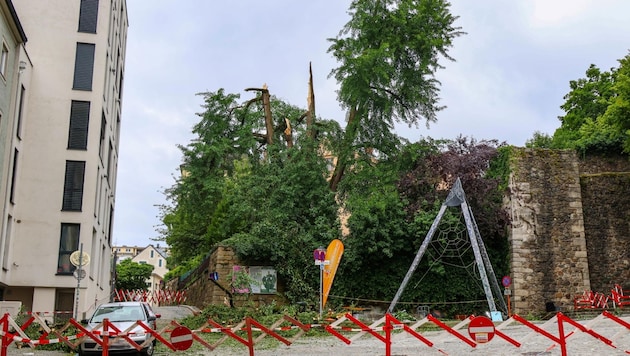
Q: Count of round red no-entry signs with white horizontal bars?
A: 2